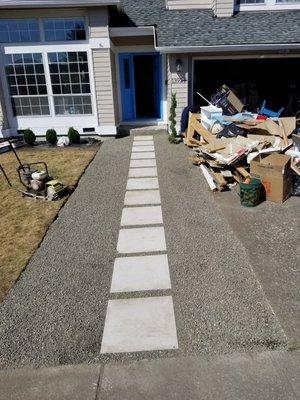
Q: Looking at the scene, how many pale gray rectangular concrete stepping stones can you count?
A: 12